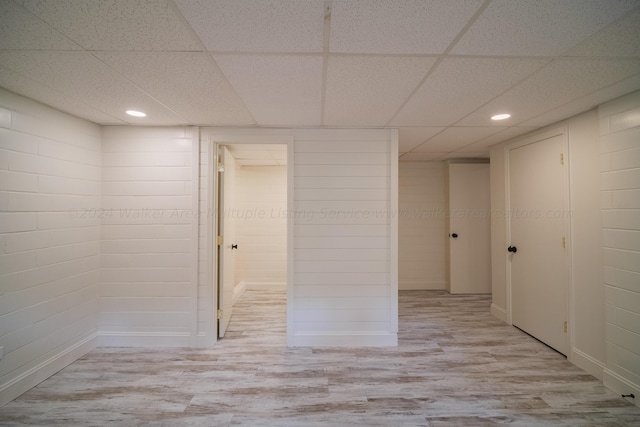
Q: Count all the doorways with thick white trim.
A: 2